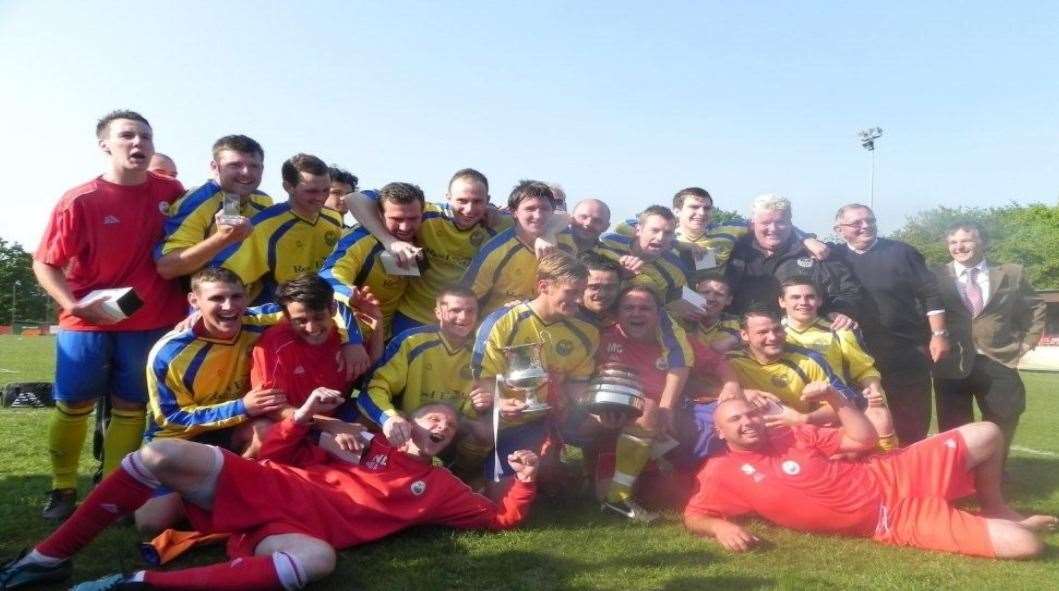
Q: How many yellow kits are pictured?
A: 15